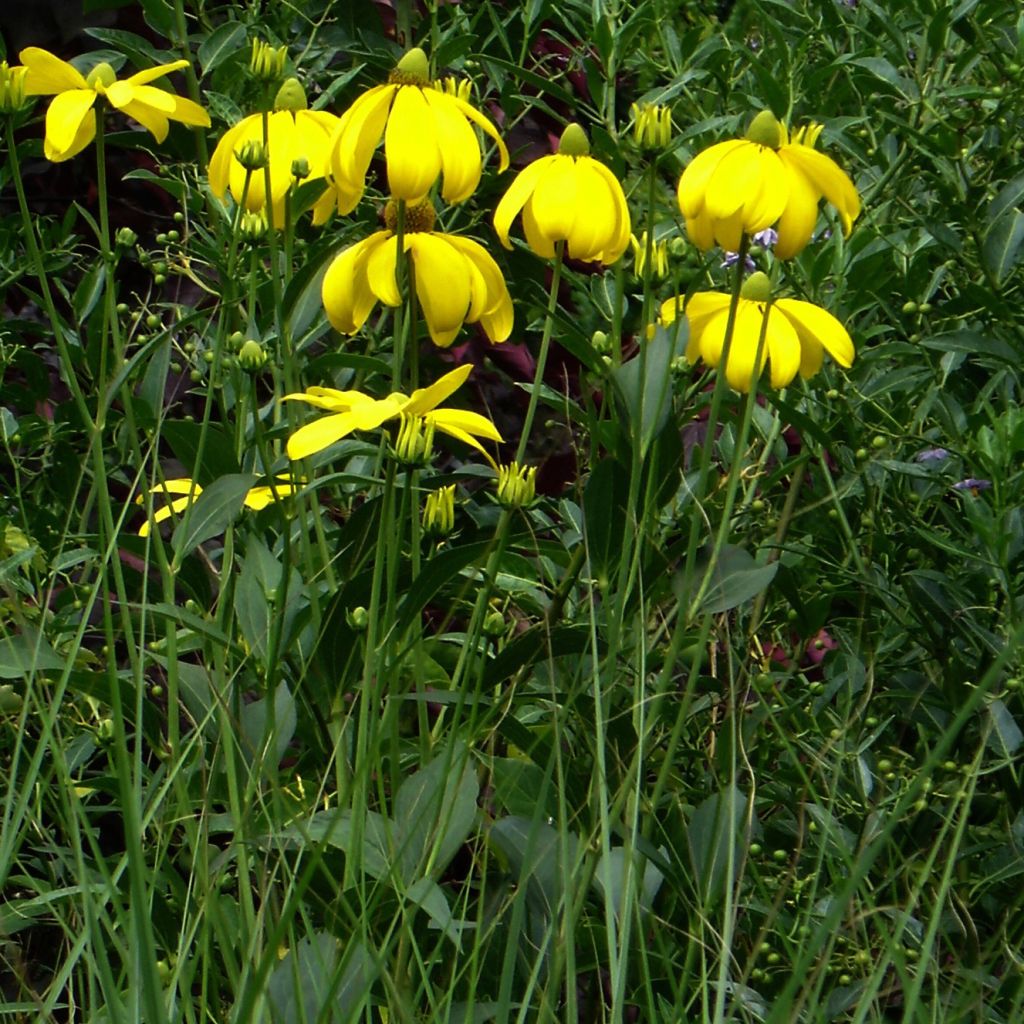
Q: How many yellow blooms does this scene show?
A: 9